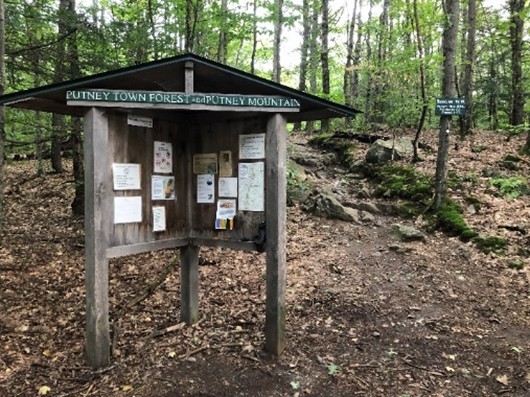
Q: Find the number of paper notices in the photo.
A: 13